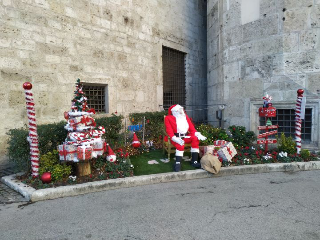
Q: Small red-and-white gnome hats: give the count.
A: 2